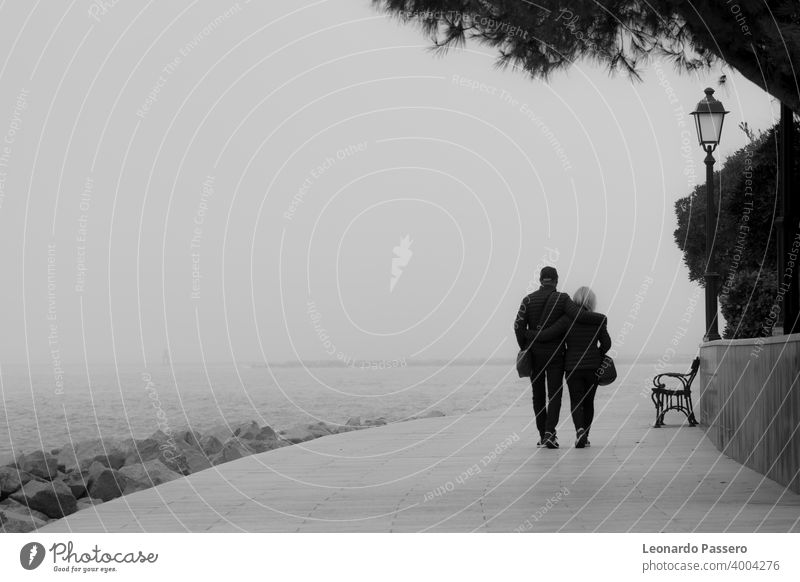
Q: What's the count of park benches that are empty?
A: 1